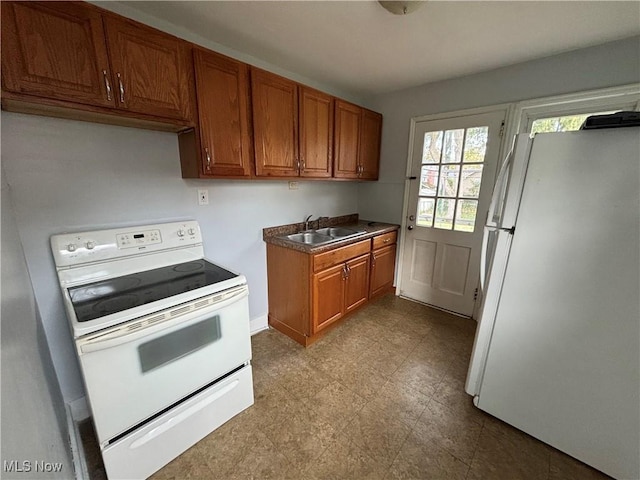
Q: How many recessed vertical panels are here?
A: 2